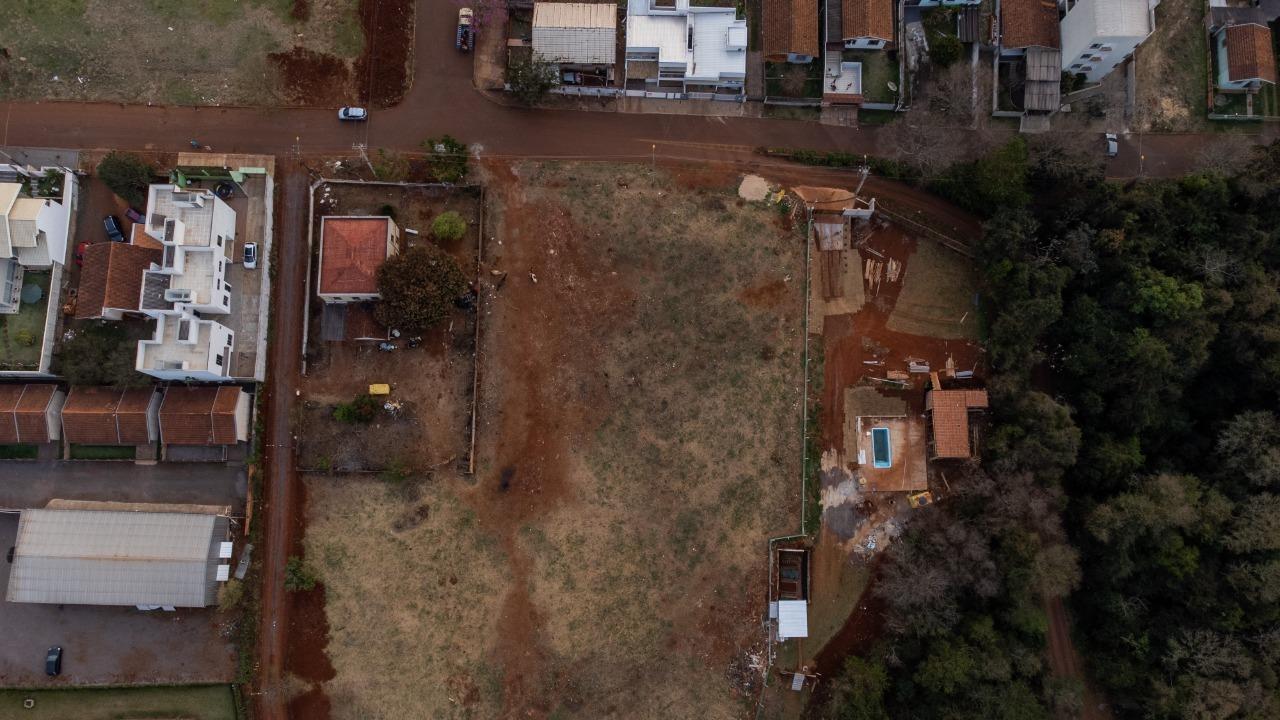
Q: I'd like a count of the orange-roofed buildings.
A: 10